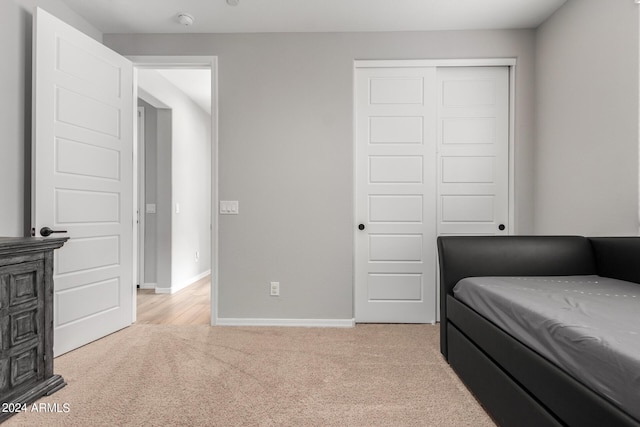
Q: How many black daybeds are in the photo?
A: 1